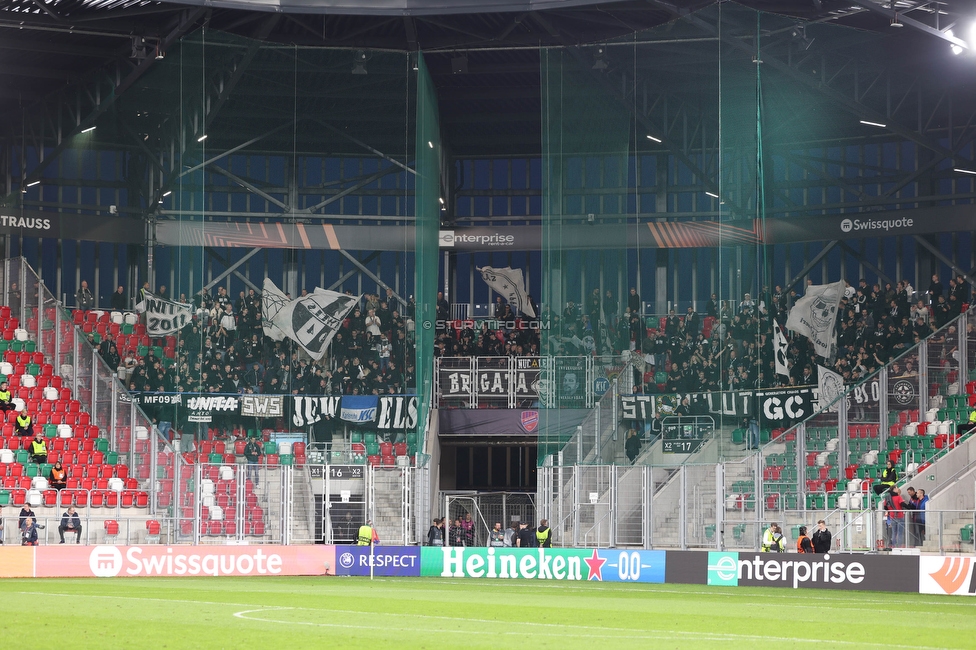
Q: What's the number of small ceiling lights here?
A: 10